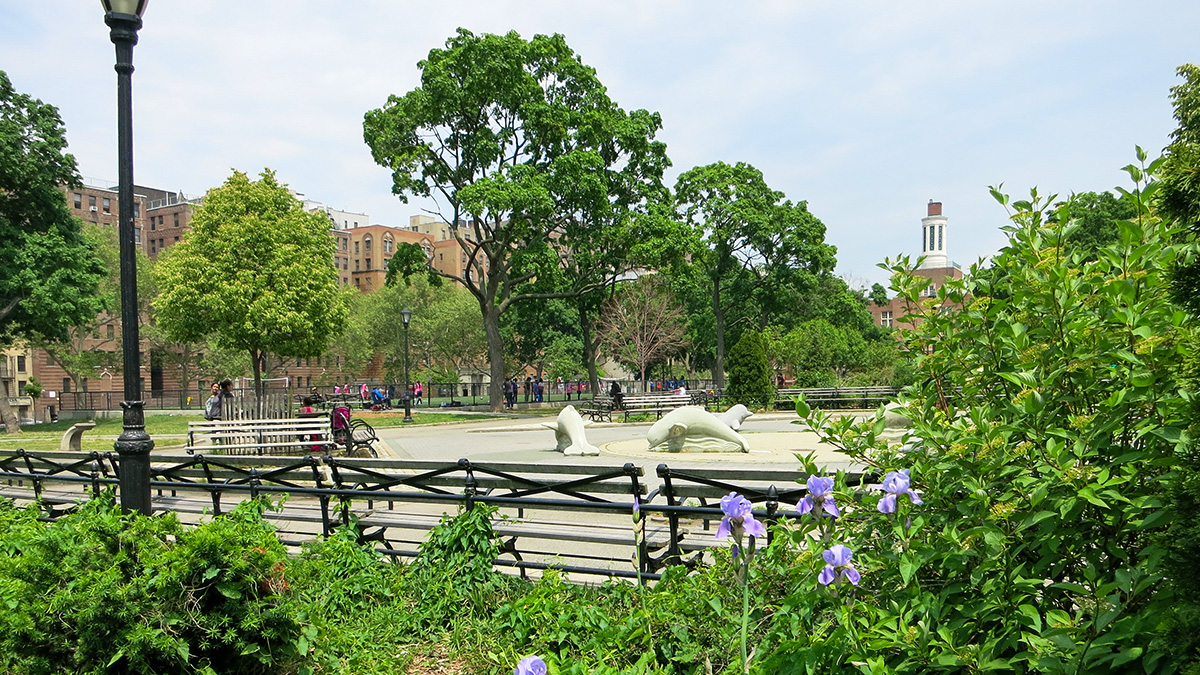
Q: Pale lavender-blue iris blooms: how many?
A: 5